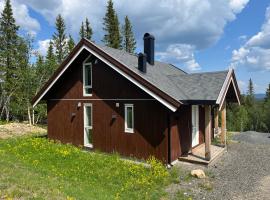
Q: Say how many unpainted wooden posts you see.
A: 3